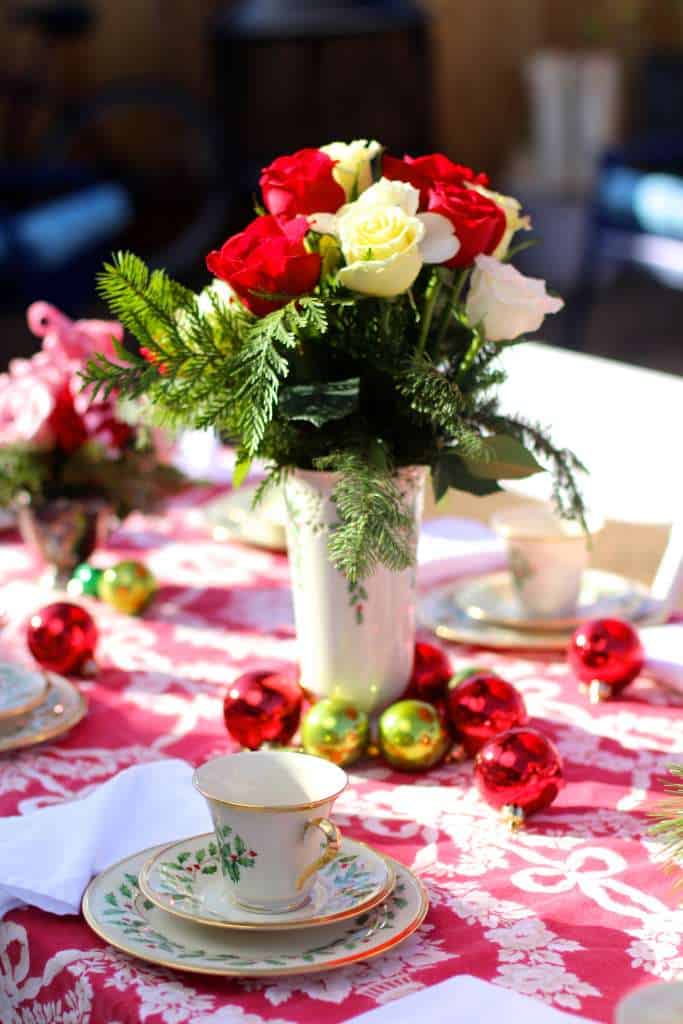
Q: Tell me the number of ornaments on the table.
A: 11